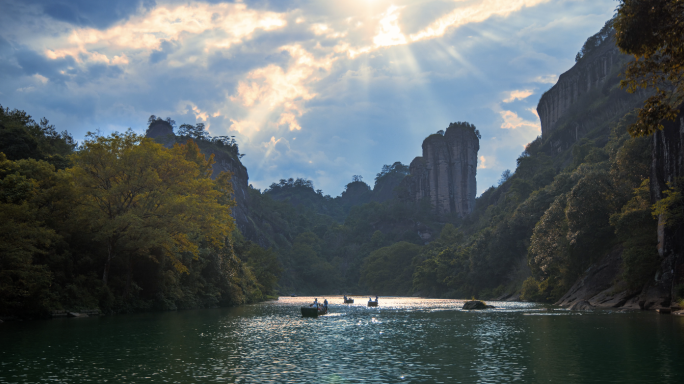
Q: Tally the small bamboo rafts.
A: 3